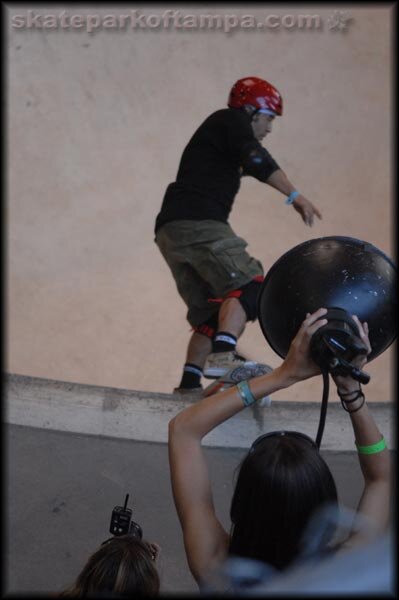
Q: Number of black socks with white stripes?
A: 2